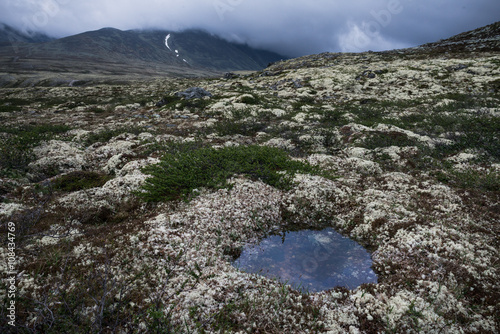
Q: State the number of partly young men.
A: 0